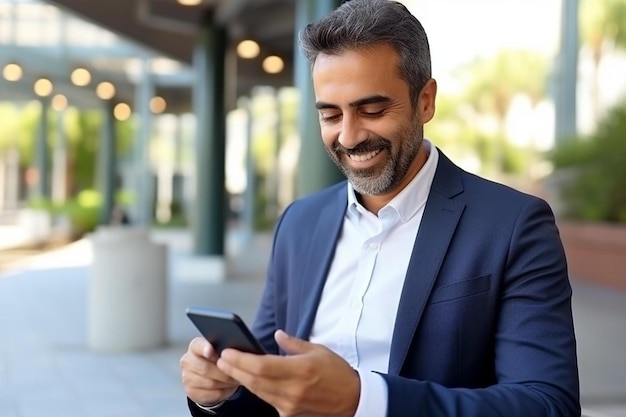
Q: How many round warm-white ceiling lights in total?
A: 10